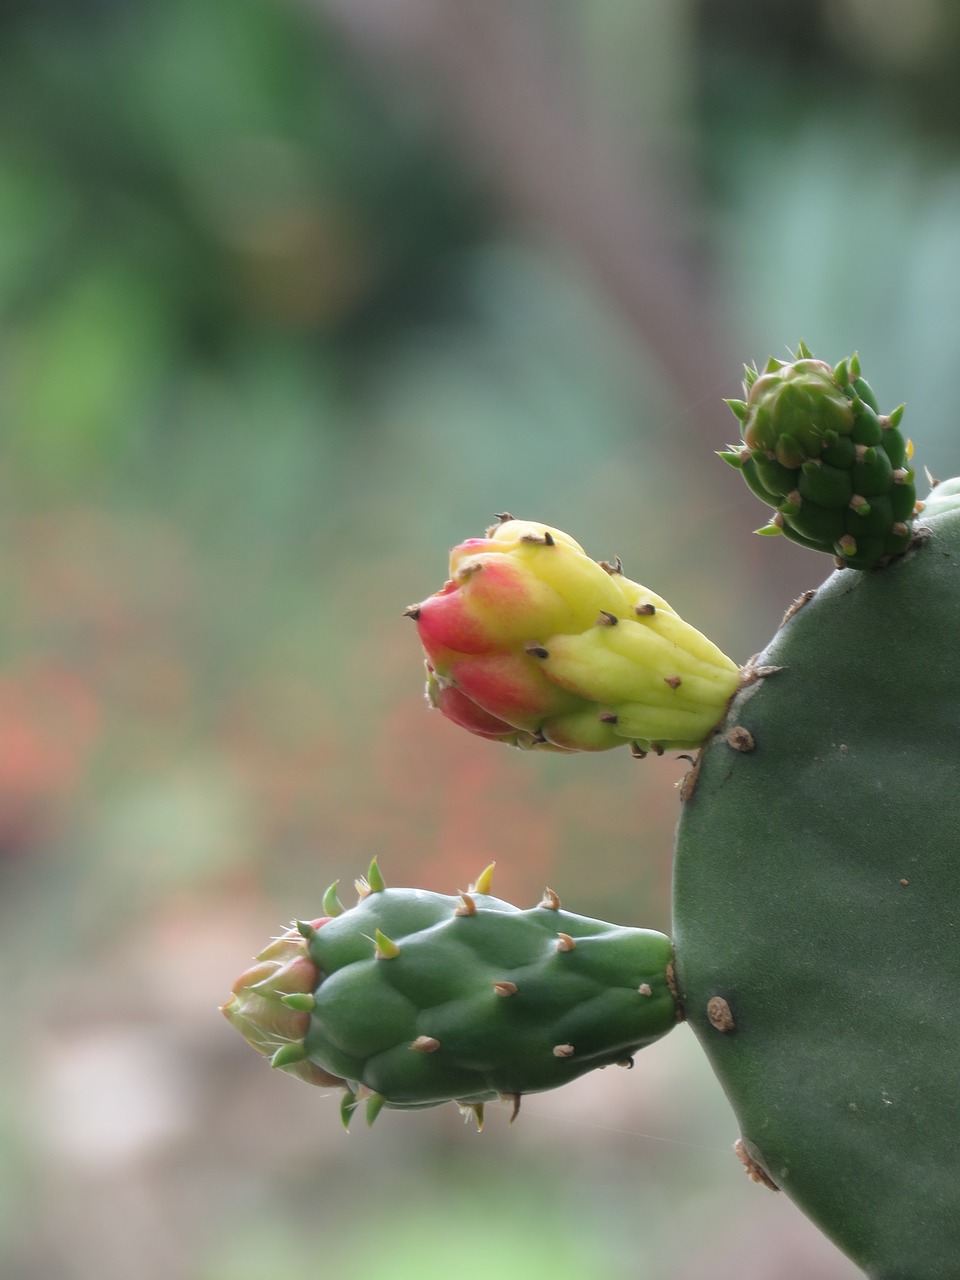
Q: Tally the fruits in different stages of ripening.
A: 3